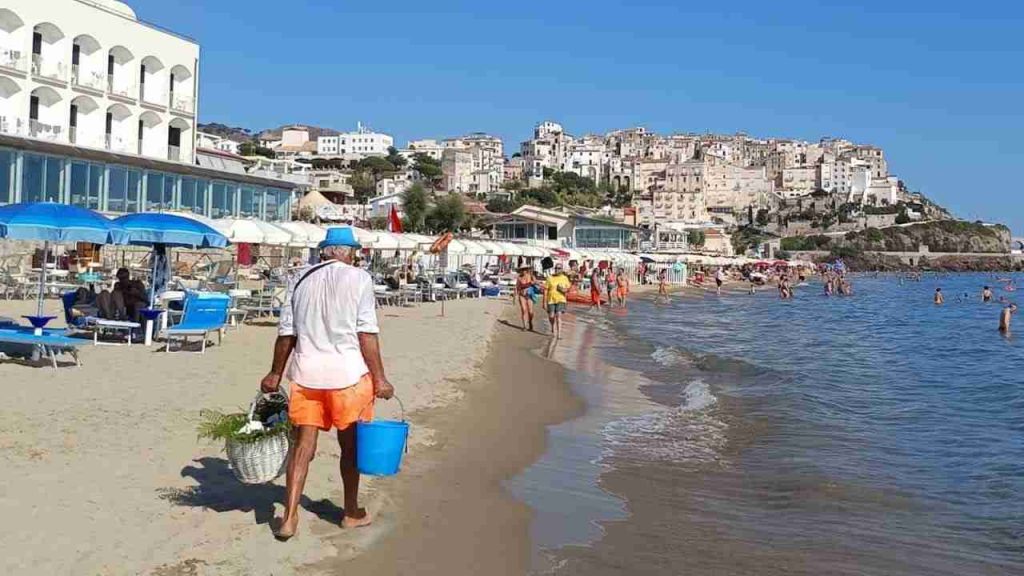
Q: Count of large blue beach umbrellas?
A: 2